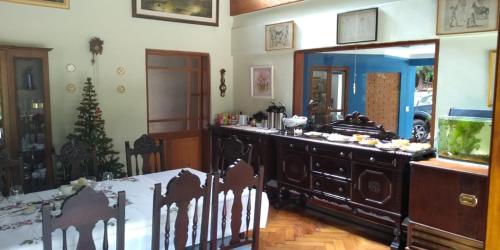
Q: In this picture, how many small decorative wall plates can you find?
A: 4